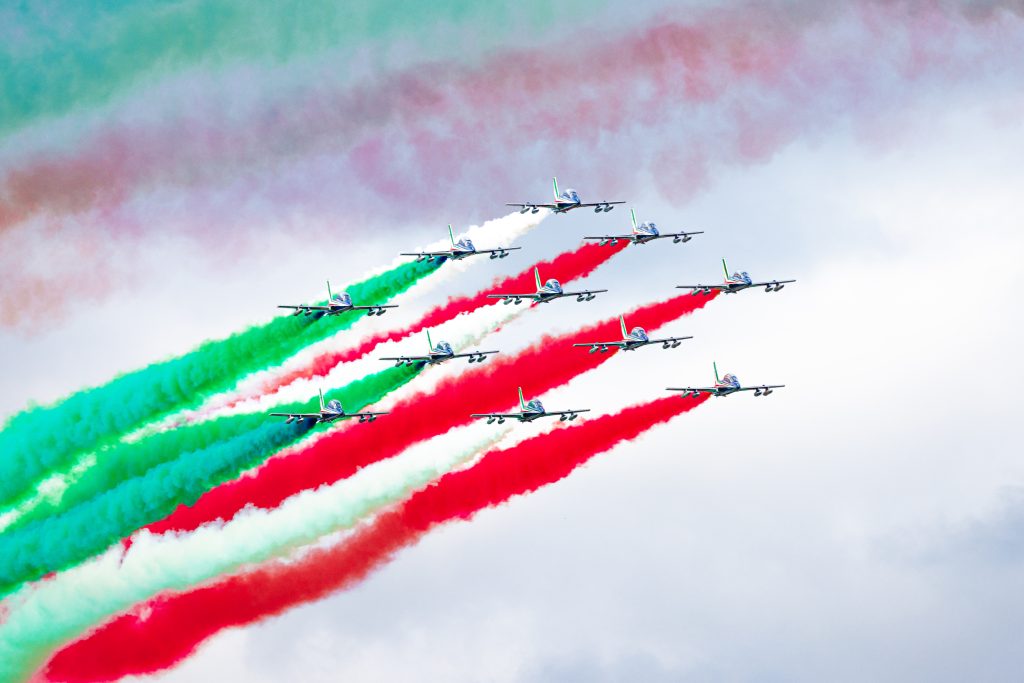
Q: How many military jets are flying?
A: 11